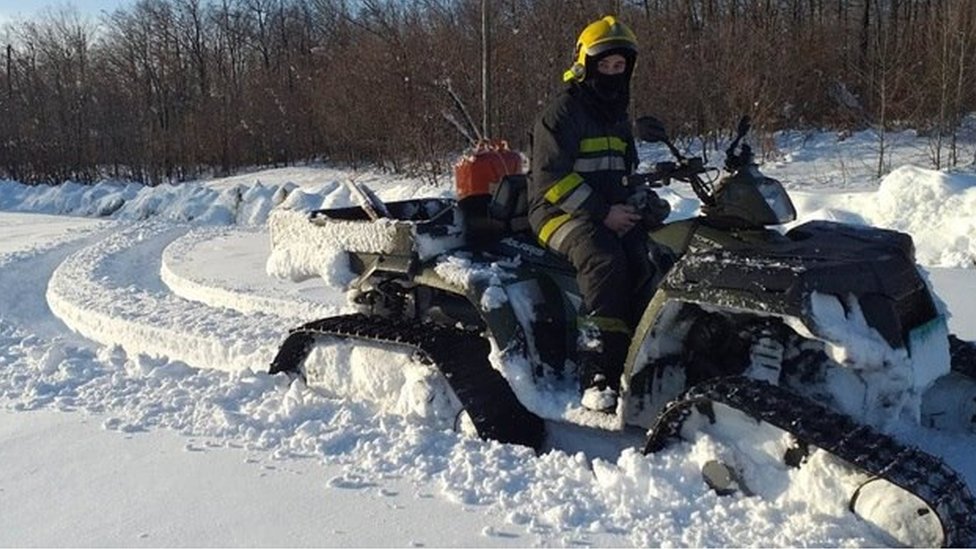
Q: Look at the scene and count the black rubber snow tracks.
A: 3